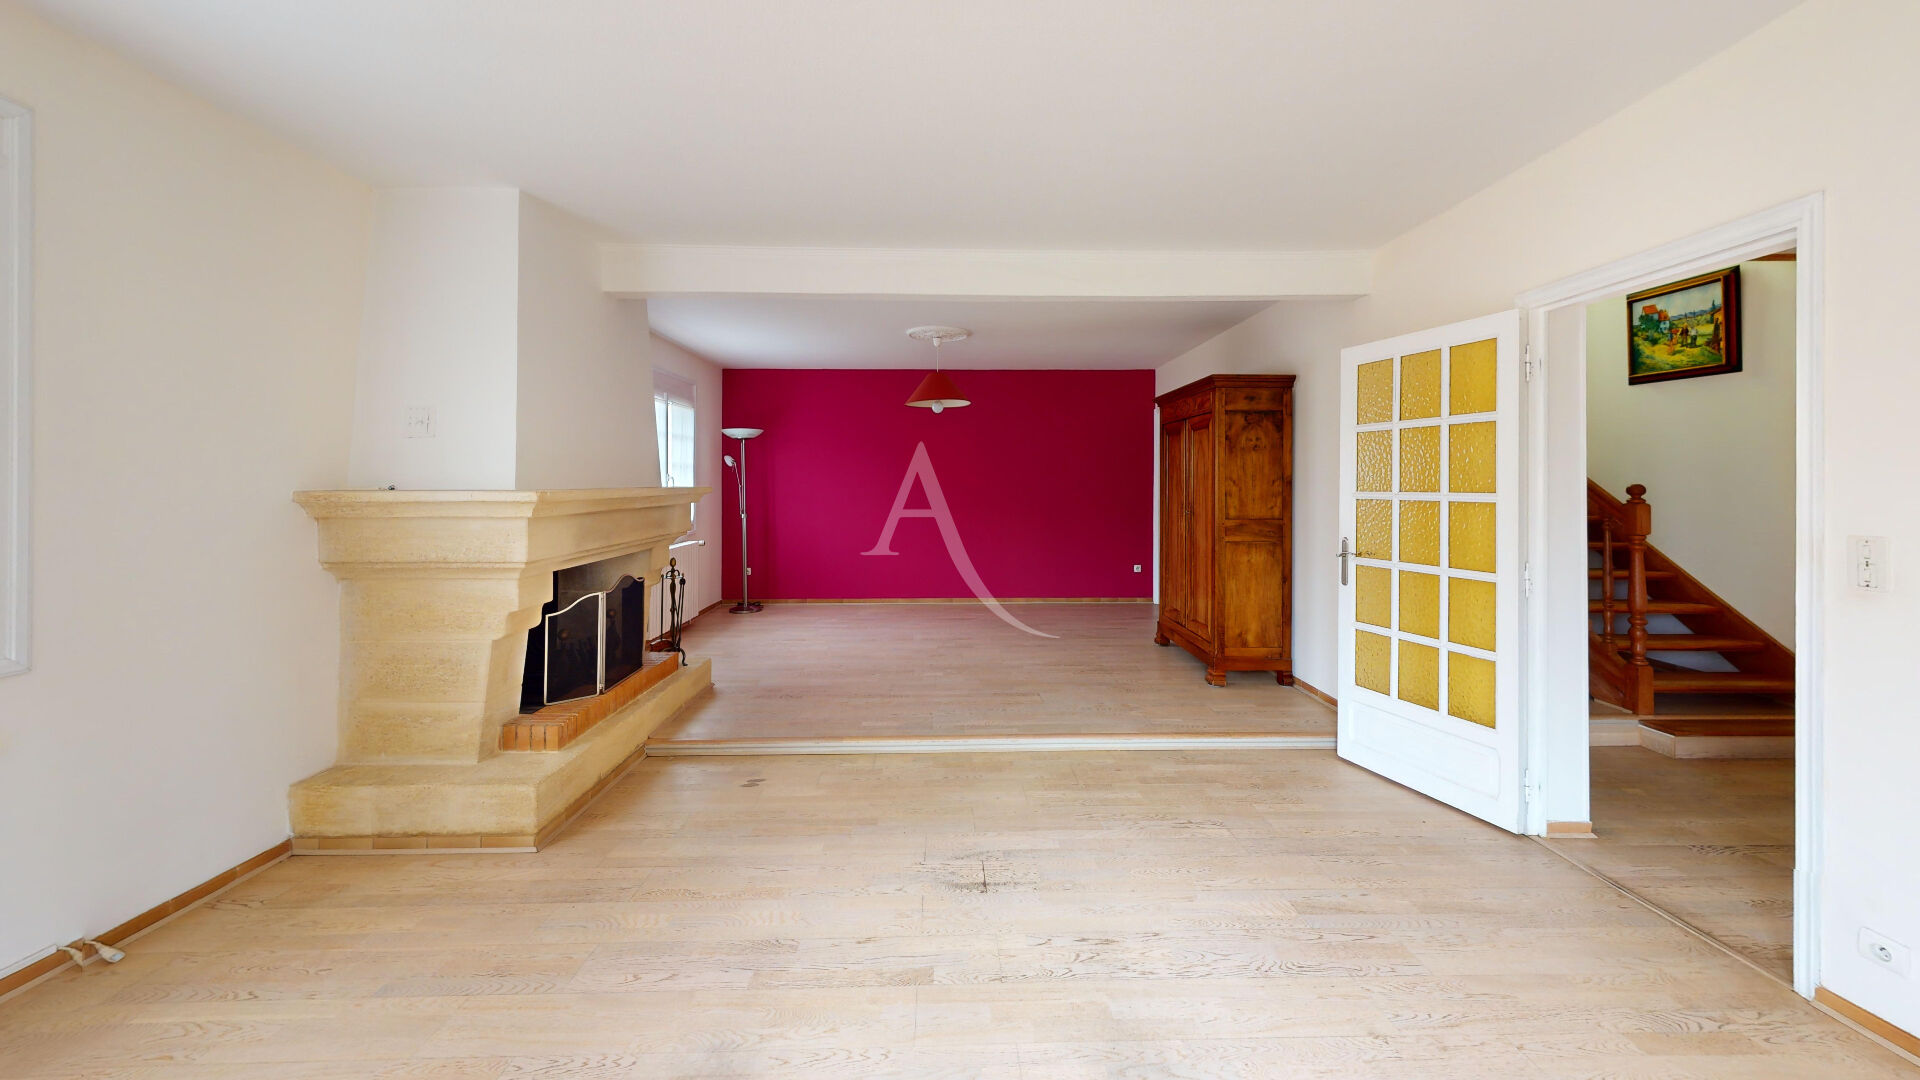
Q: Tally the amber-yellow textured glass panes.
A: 15